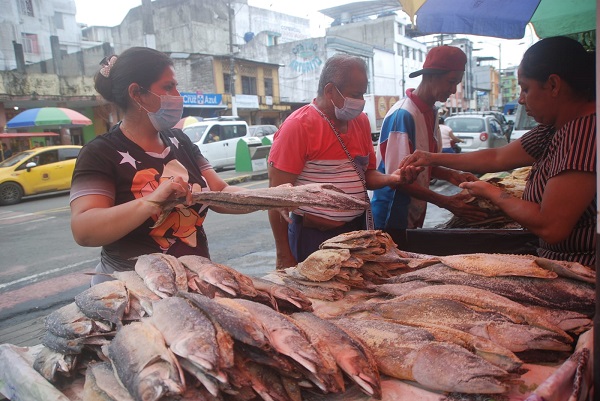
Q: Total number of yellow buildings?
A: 1